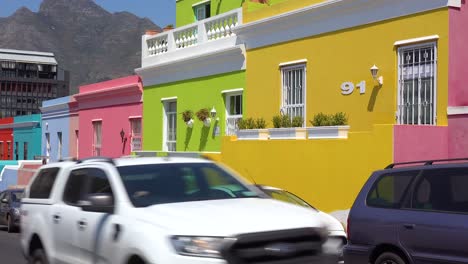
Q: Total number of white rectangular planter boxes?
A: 3